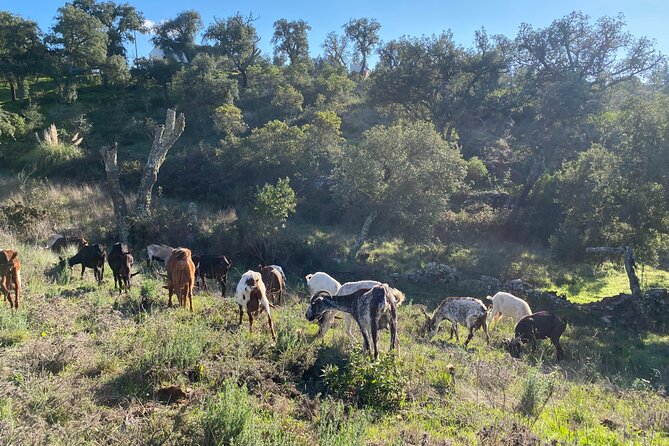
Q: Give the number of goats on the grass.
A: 15